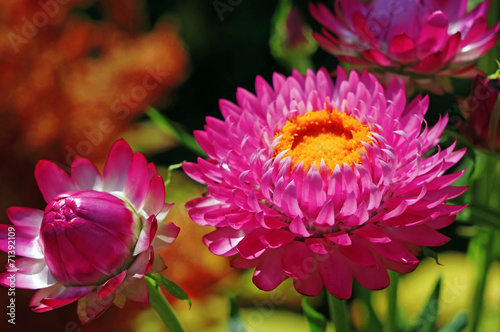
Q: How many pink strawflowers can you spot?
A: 3